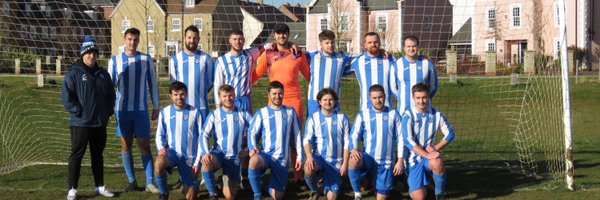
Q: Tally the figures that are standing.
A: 8